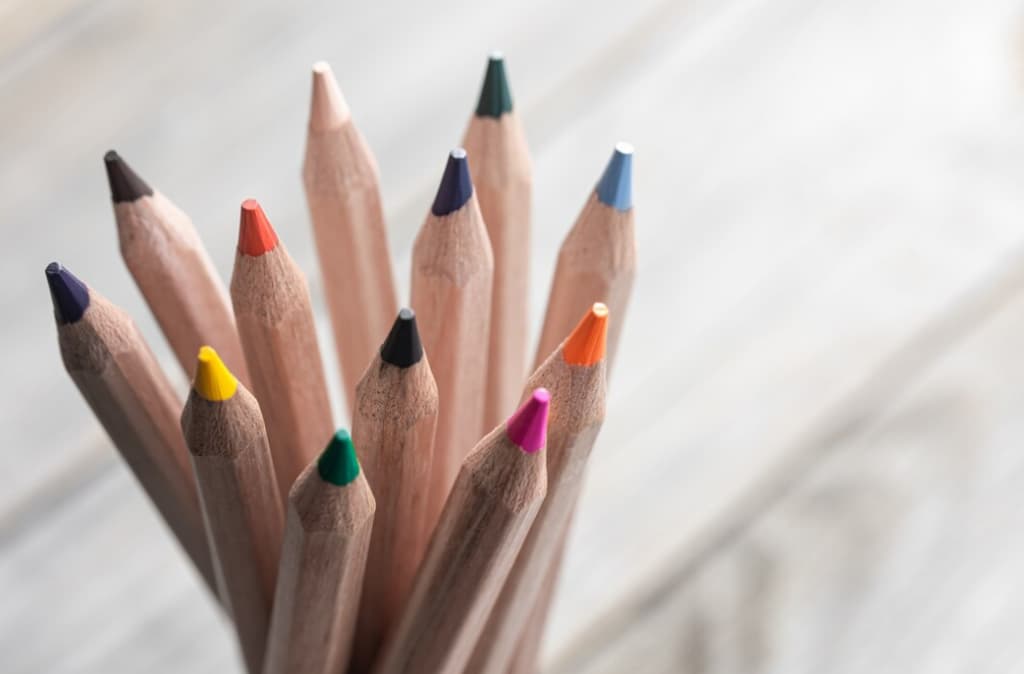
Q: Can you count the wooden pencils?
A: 12